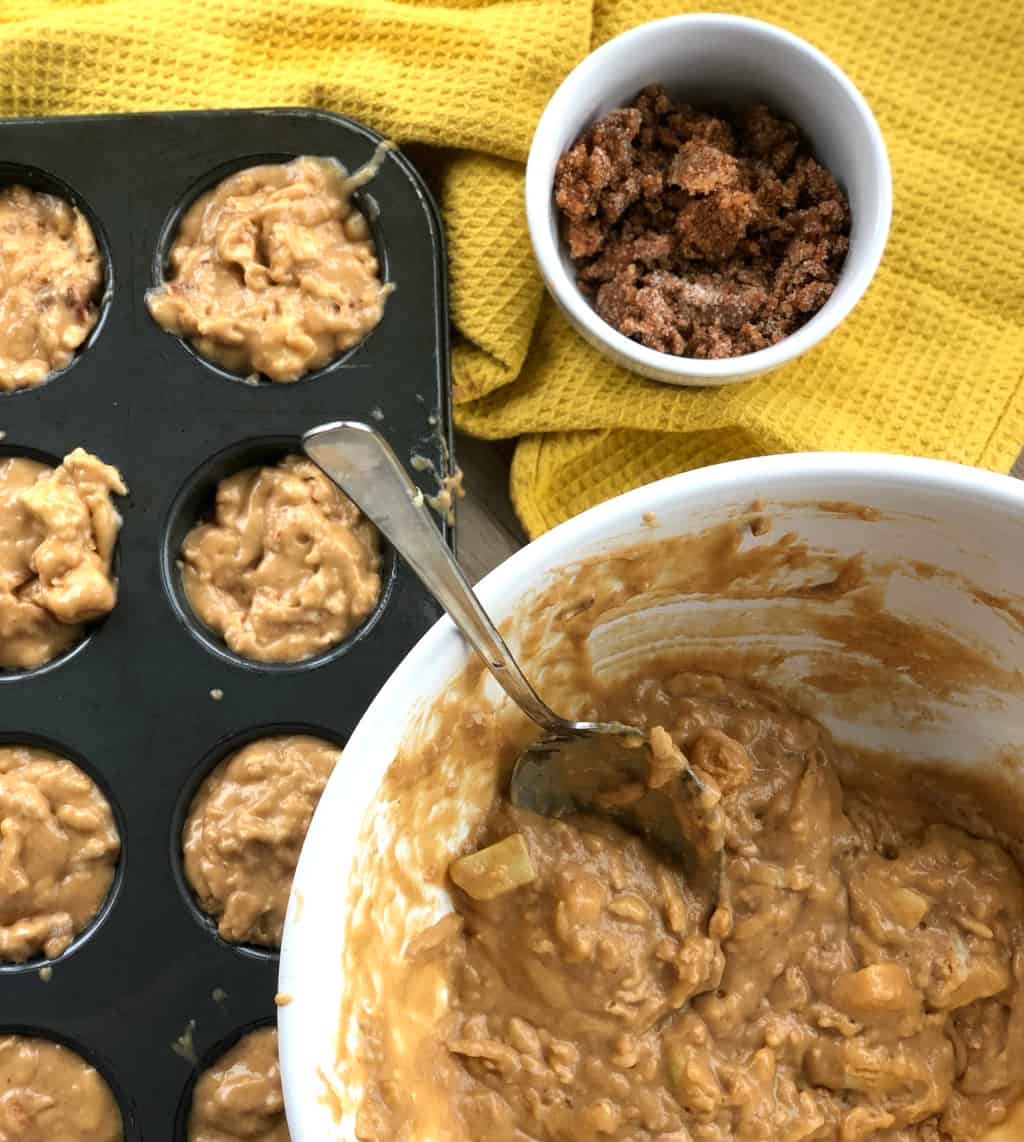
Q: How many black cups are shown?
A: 8